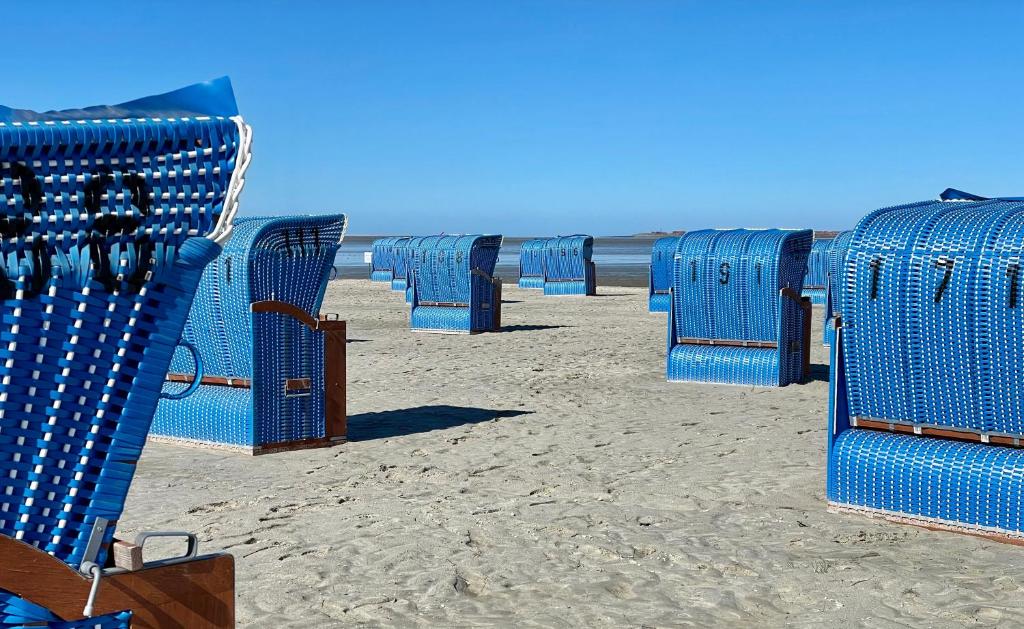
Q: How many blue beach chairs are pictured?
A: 13